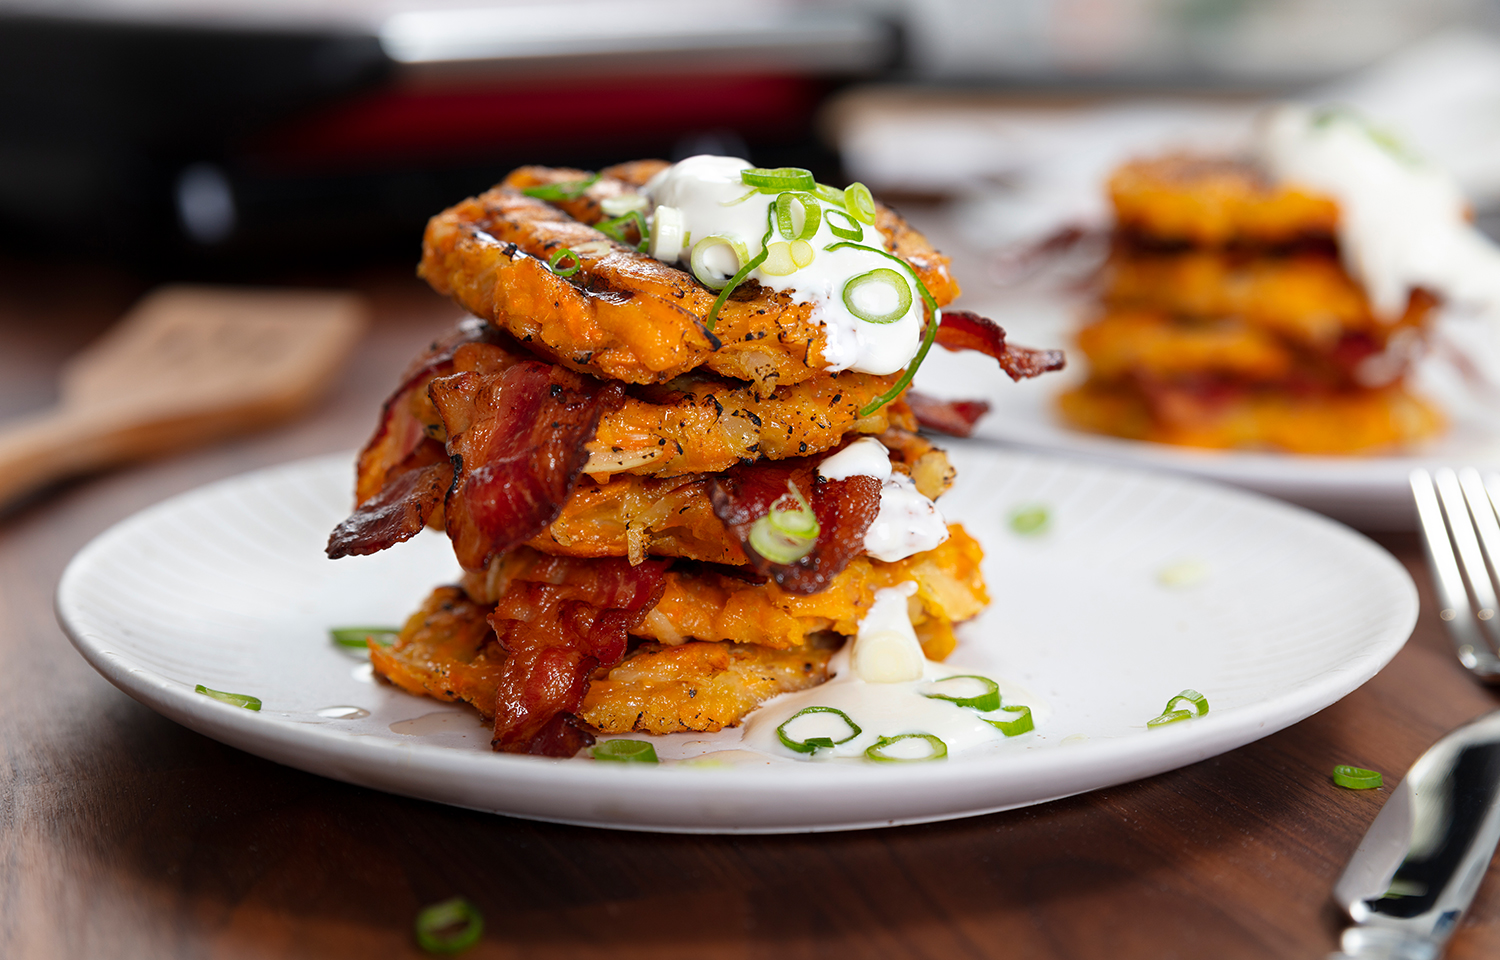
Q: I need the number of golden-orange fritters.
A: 9